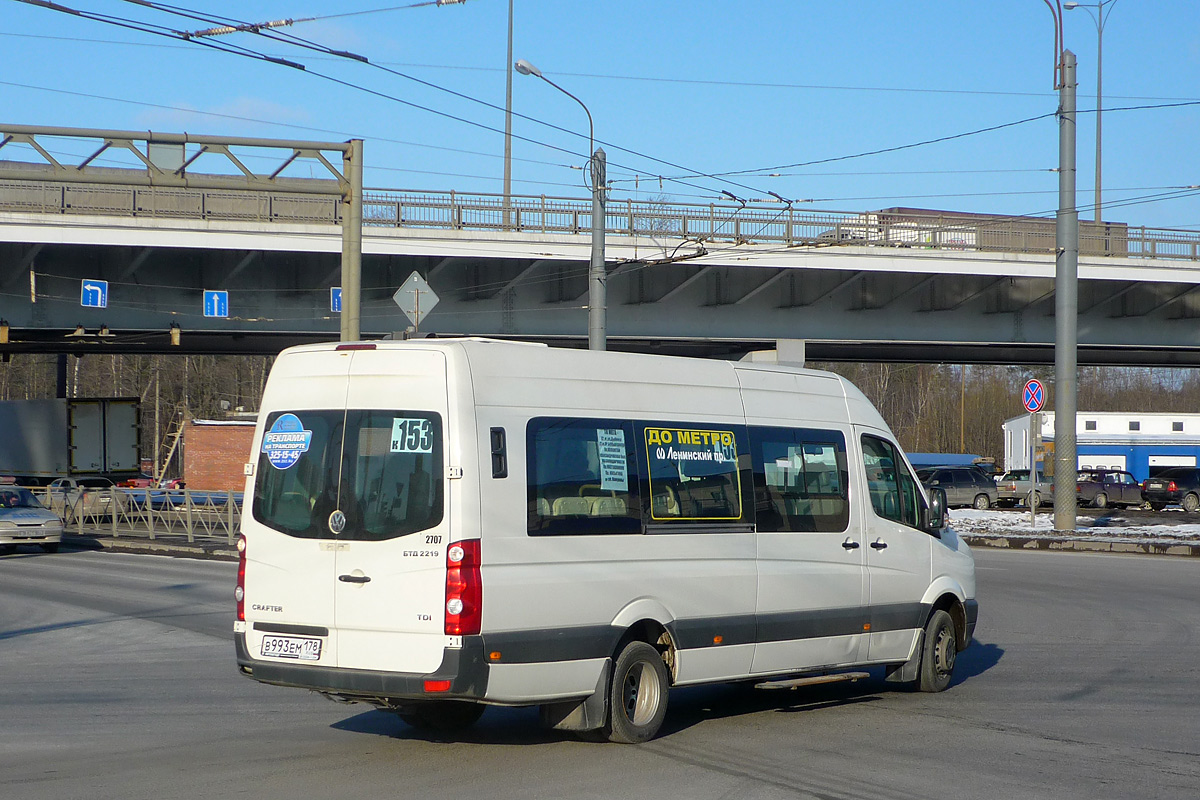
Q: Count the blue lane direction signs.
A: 3